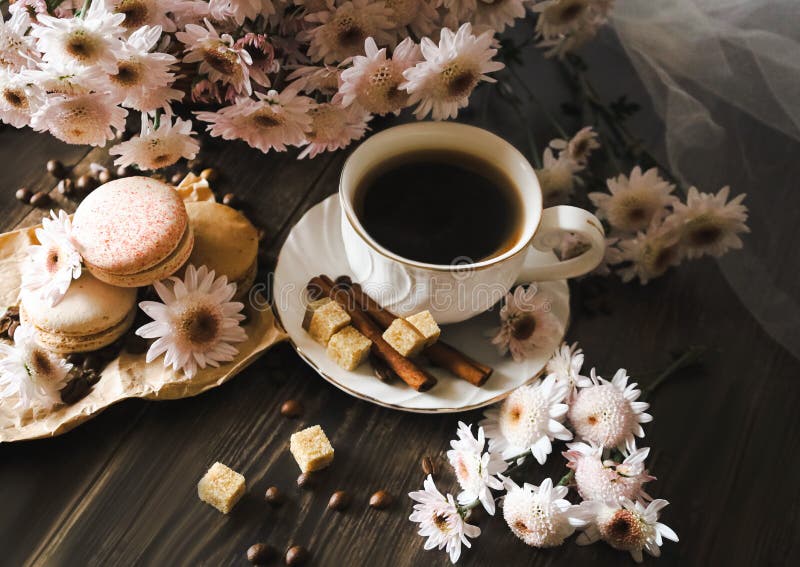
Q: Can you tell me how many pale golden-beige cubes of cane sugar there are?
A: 6